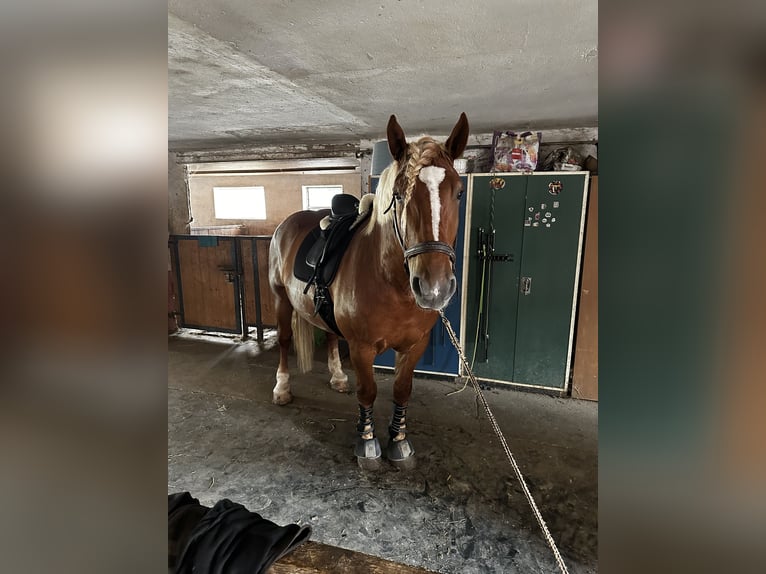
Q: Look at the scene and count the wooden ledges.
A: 1